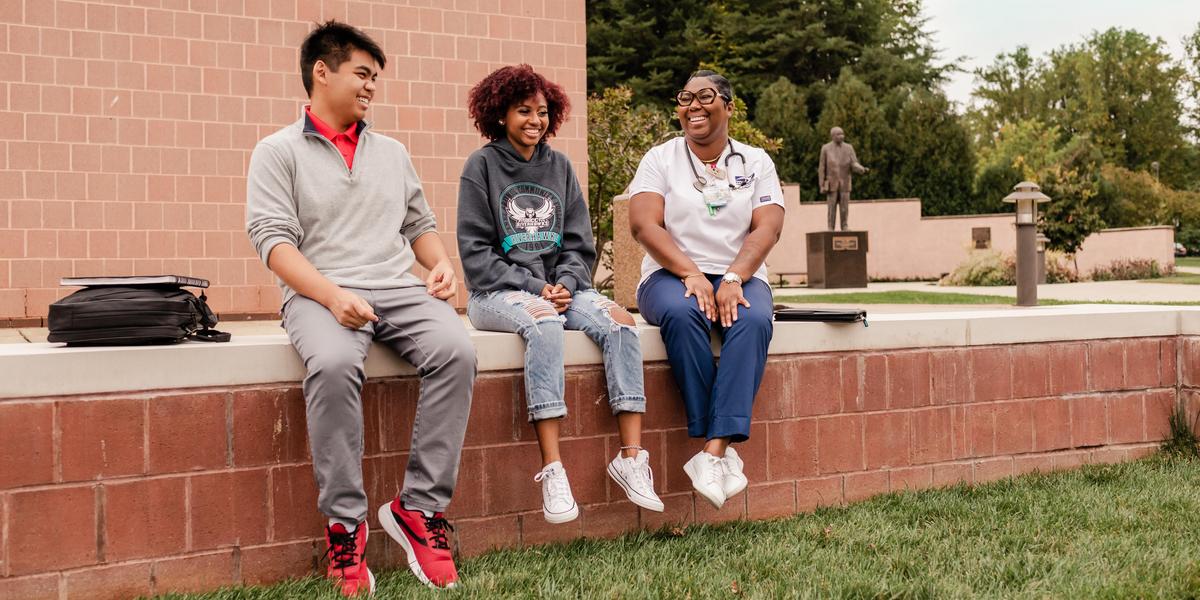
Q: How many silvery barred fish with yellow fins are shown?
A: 0